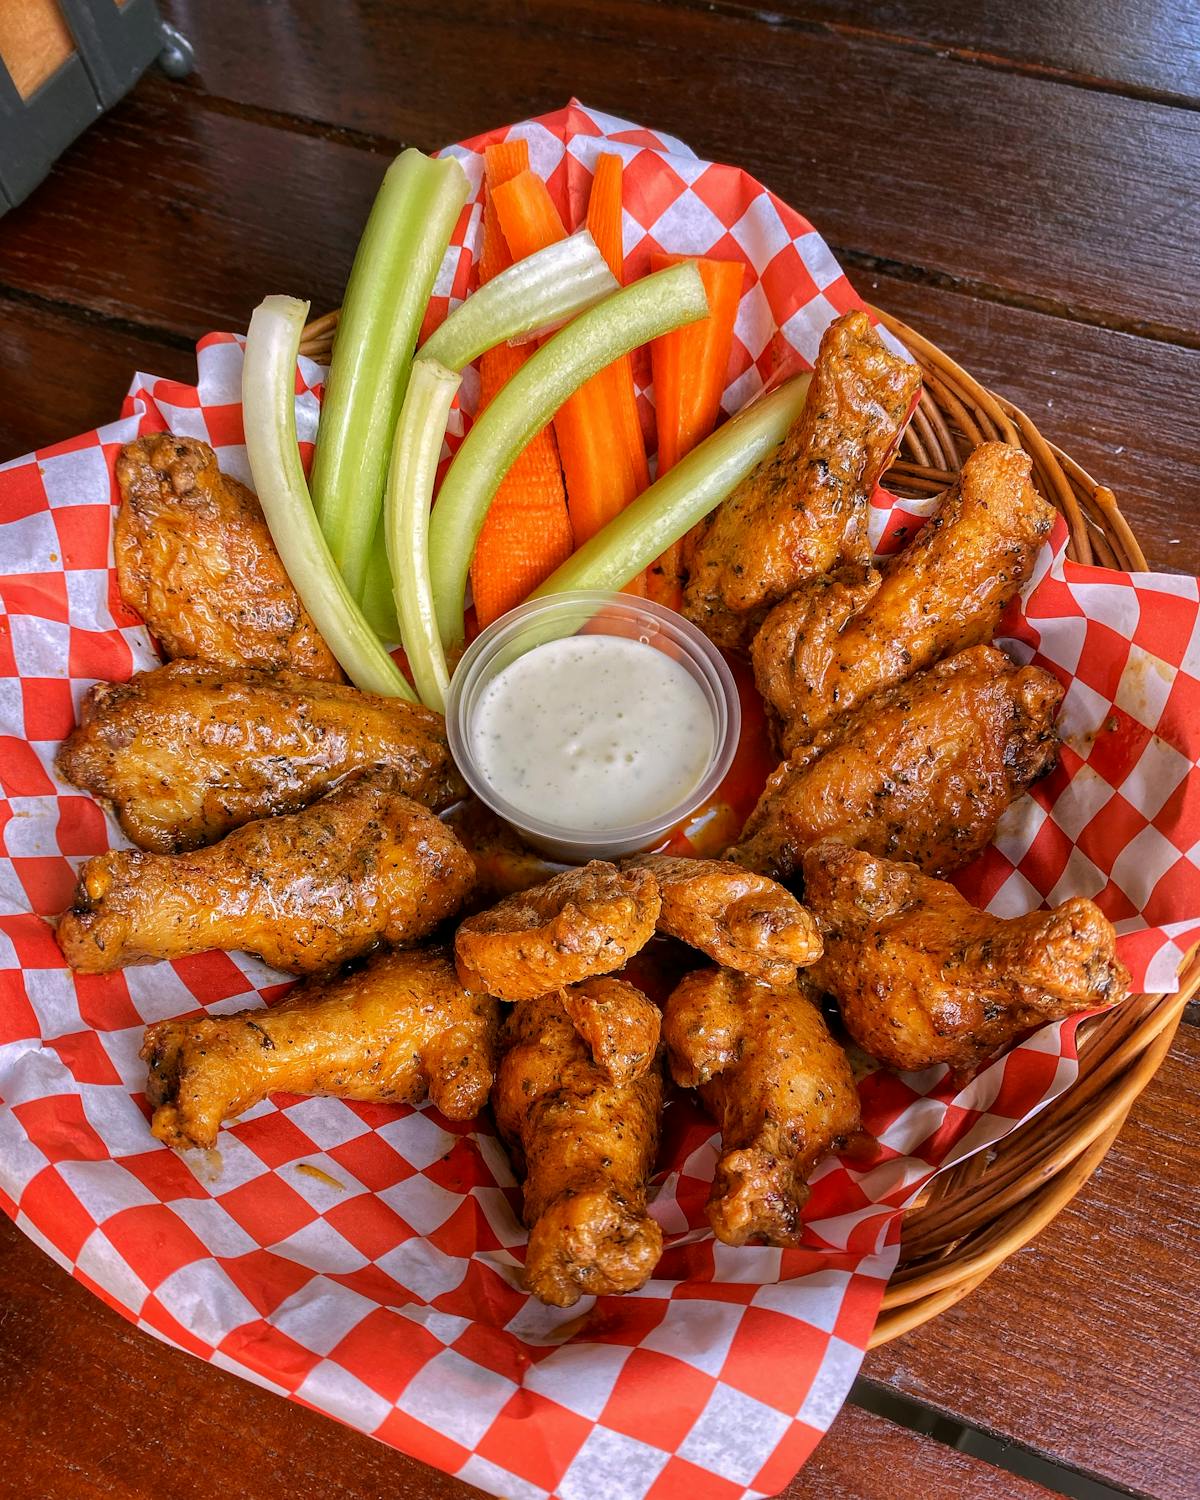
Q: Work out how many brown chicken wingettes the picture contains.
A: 12